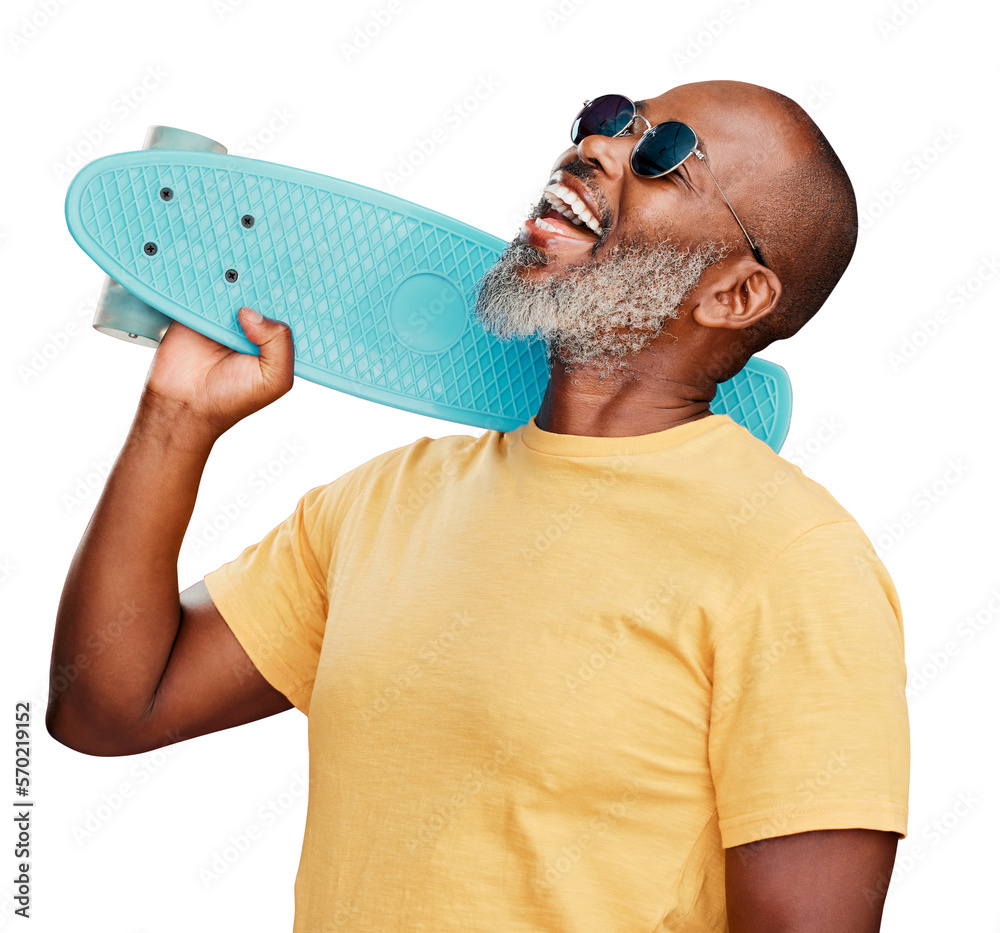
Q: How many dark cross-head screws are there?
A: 4